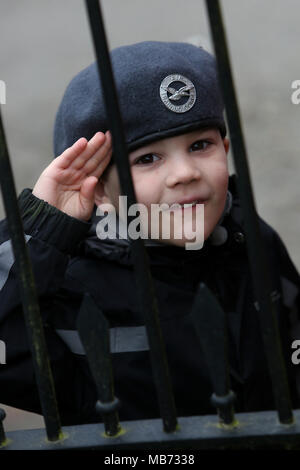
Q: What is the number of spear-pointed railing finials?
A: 2